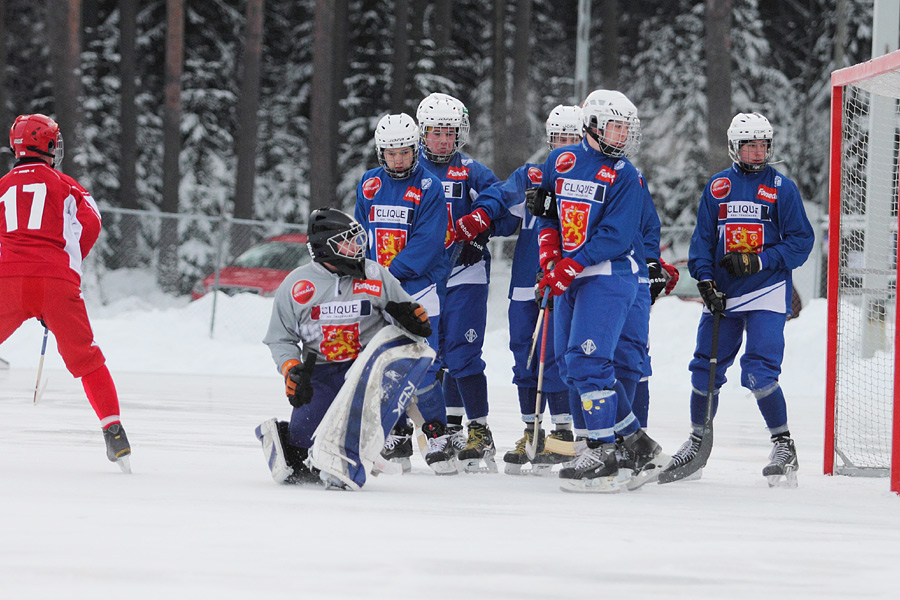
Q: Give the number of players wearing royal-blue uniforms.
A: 6